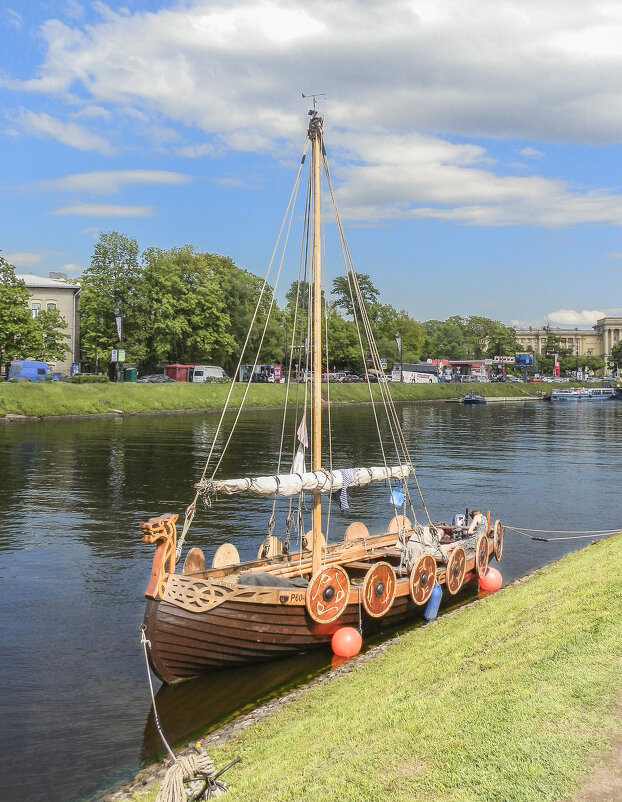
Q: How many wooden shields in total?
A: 12